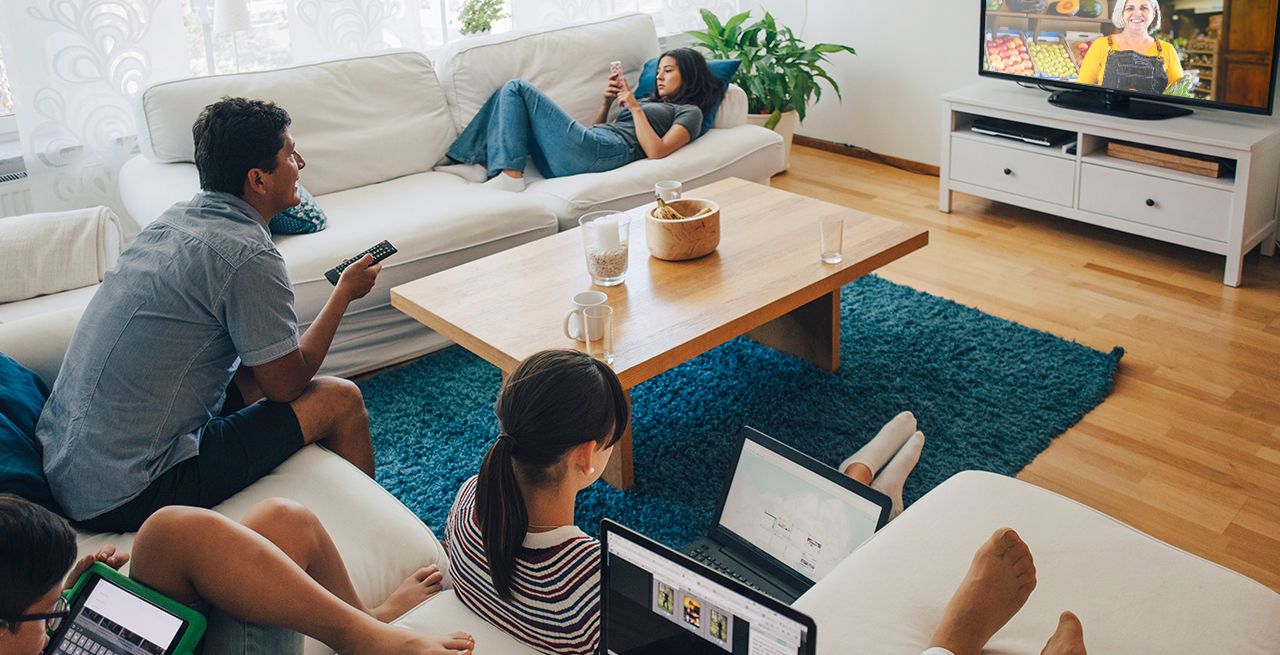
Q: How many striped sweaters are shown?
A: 1